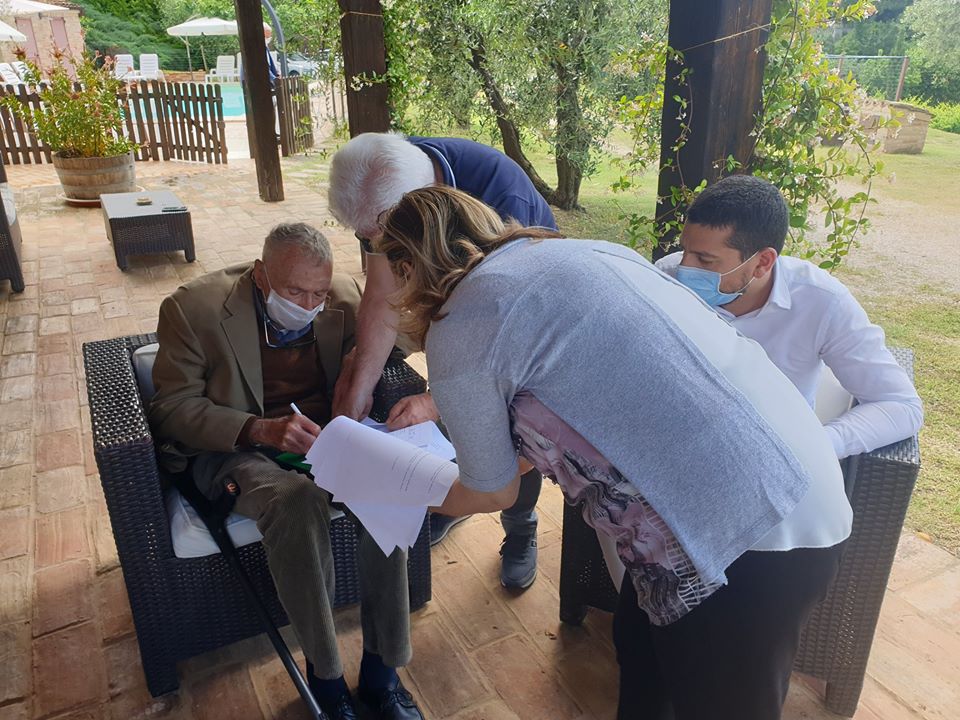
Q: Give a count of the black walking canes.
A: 1